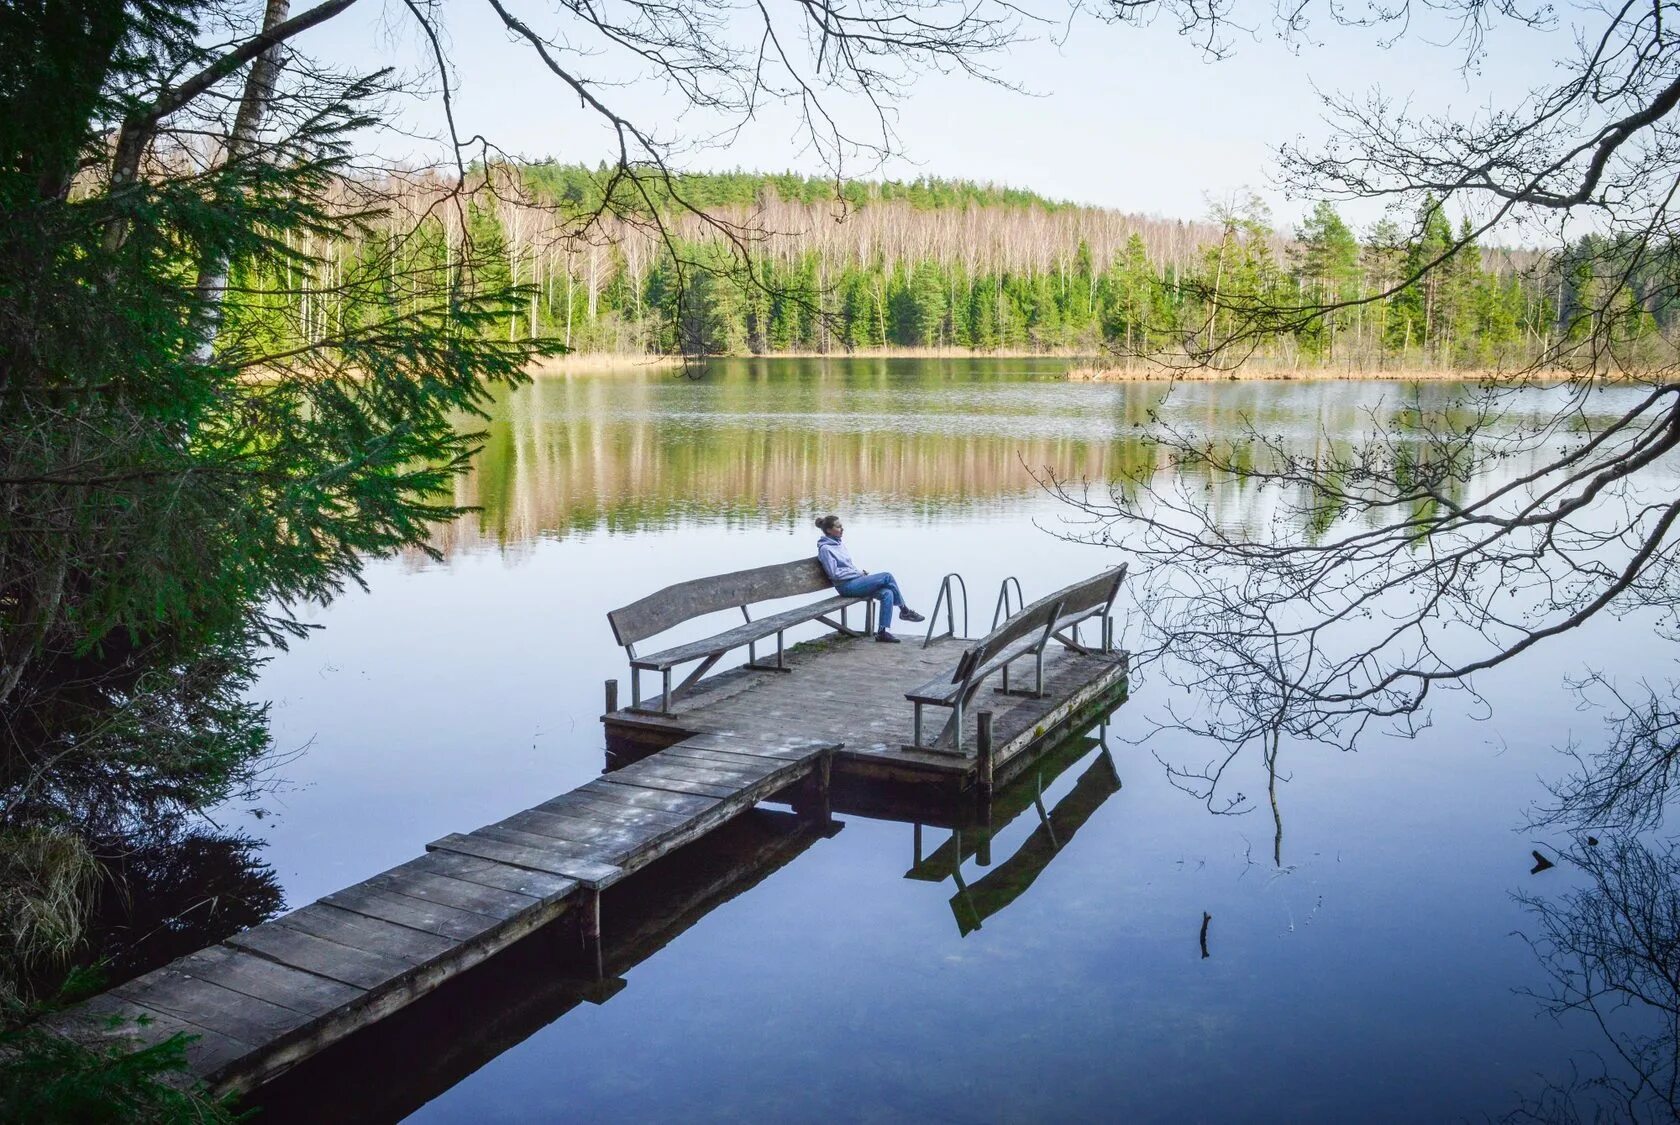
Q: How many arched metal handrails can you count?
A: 2